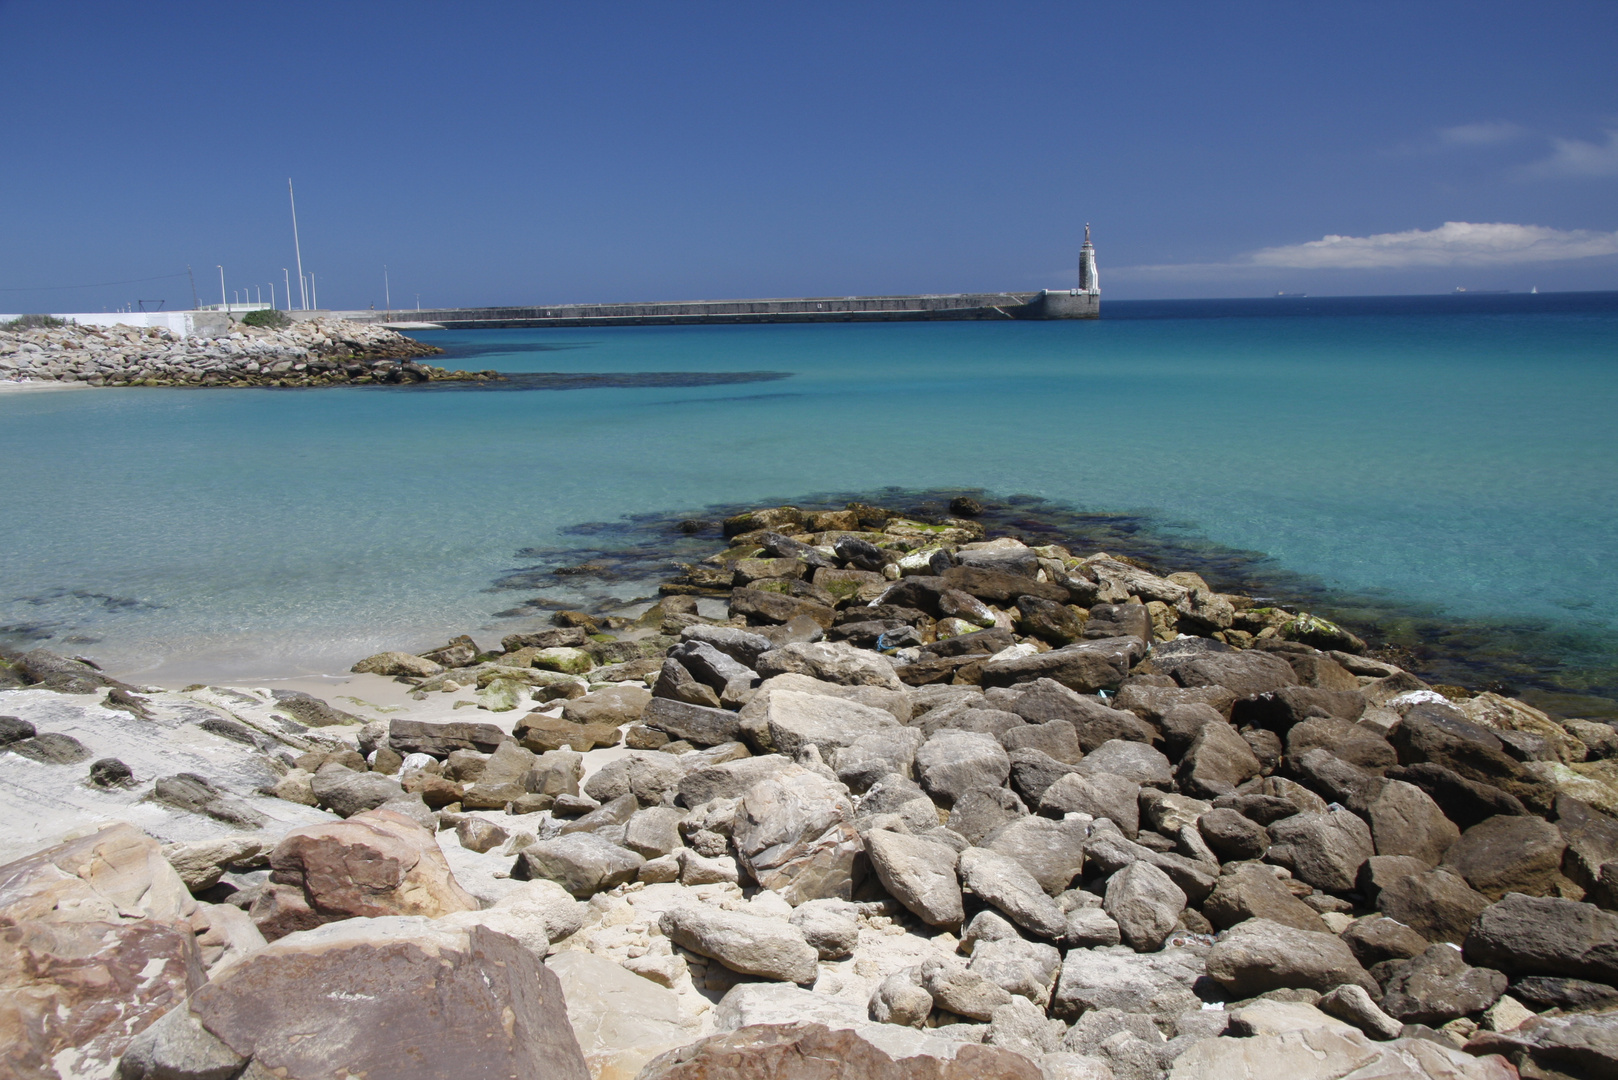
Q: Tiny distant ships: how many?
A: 3